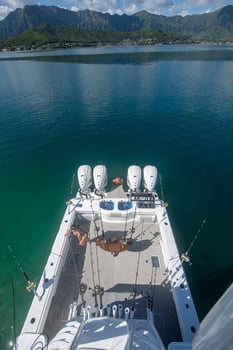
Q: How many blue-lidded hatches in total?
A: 2